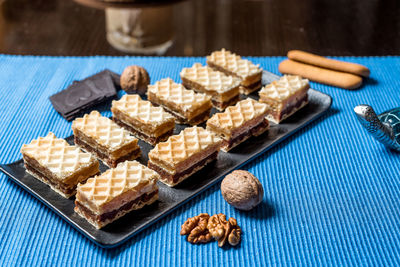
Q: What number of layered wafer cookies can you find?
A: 10